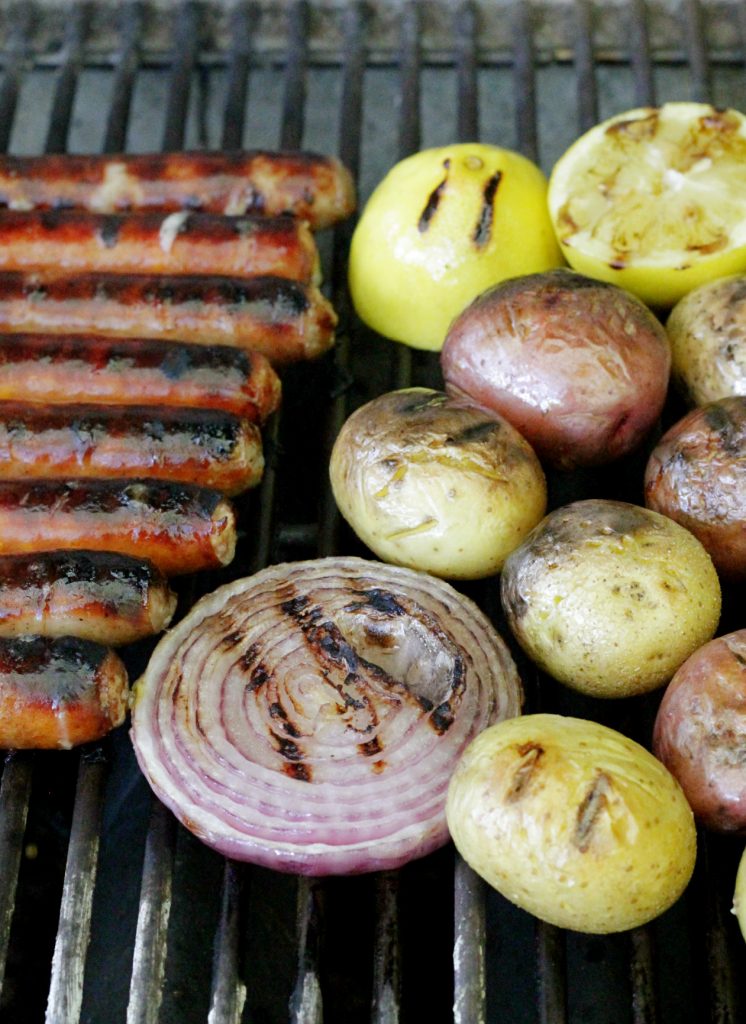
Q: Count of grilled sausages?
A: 8